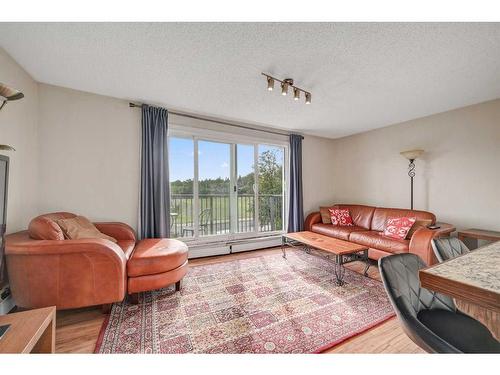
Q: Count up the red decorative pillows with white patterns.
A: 2